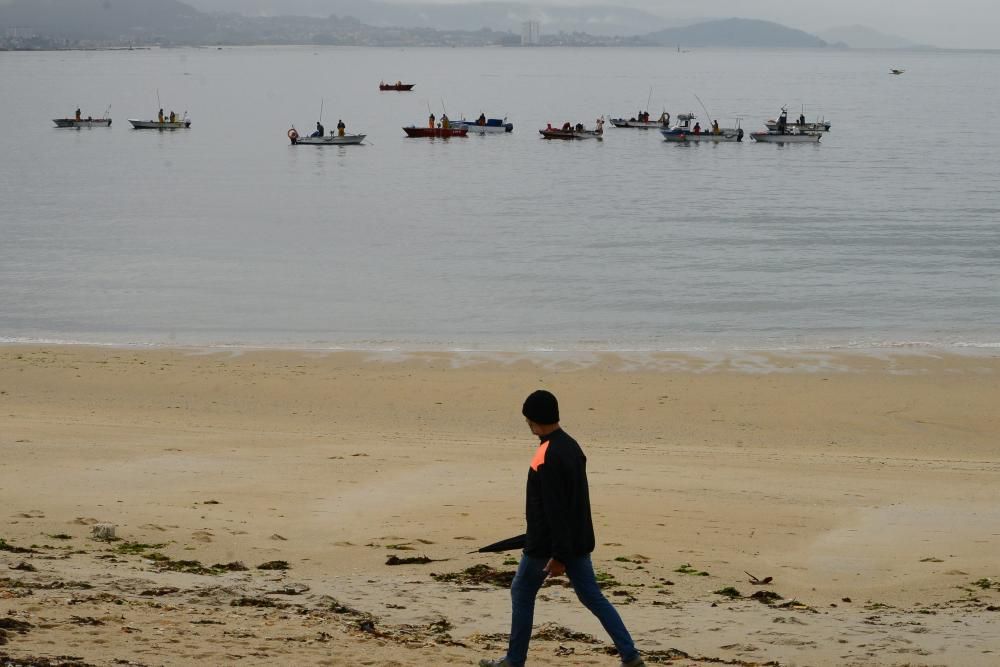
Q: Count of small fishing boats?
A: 11